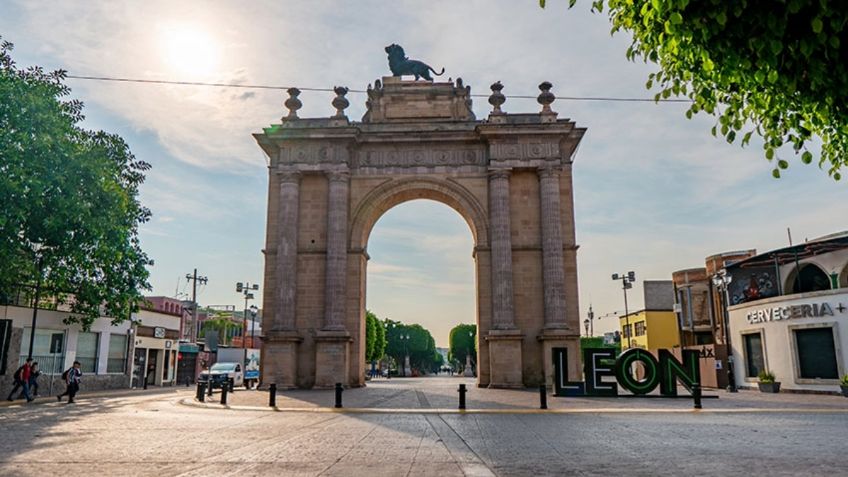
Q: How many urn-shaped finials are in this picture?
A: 4